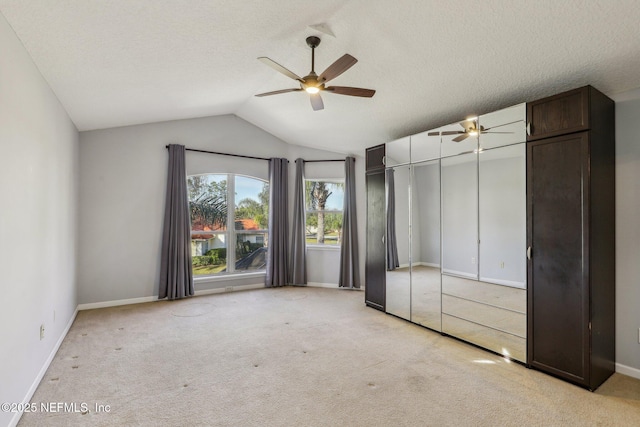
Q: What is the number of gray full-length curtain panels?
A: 4